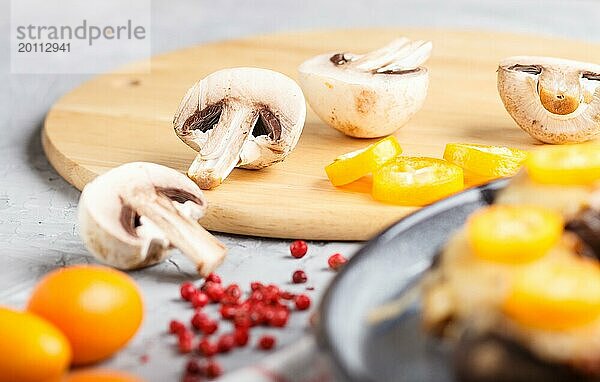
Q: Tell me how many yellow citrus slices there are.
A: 6